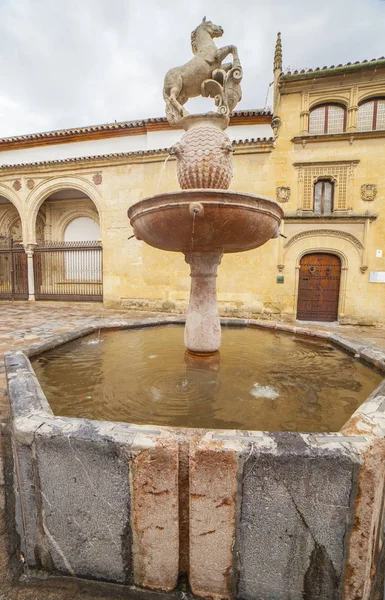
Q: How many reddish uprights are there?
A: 3